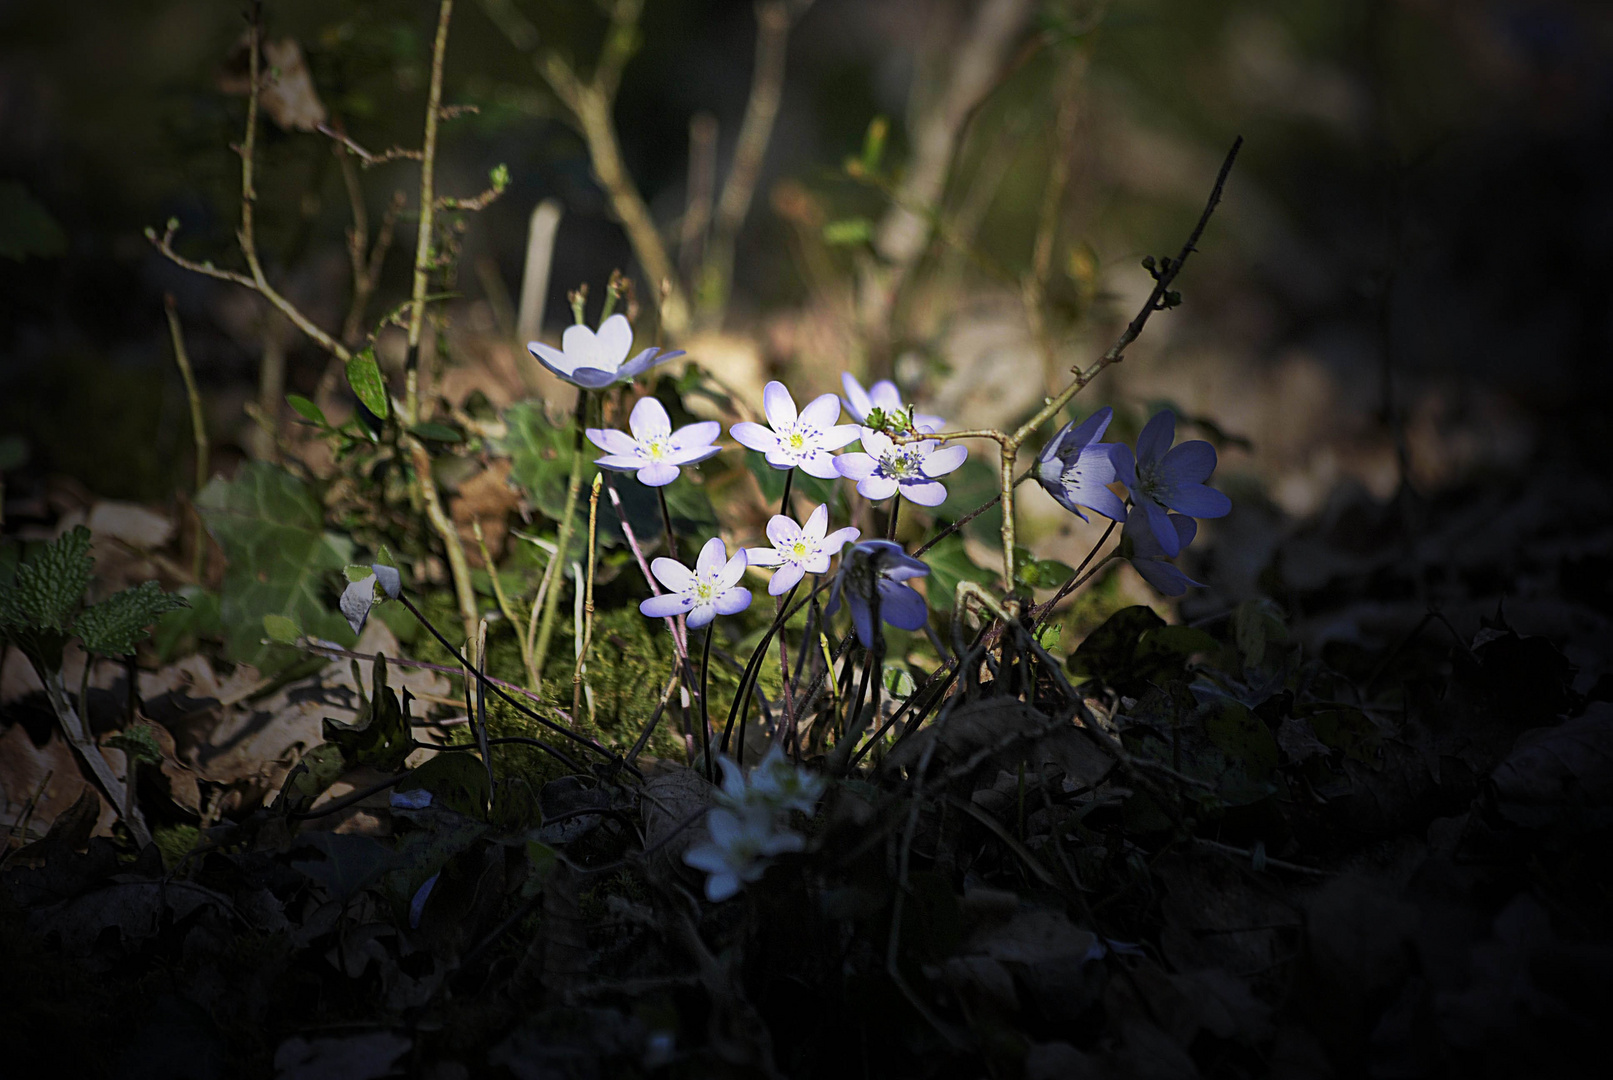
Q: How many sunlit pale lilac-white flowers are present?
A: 7